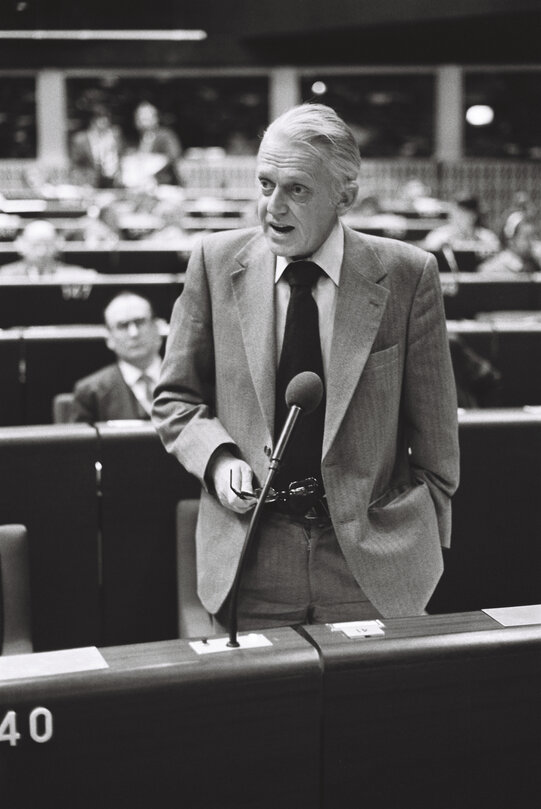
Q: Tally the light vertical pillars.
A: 3